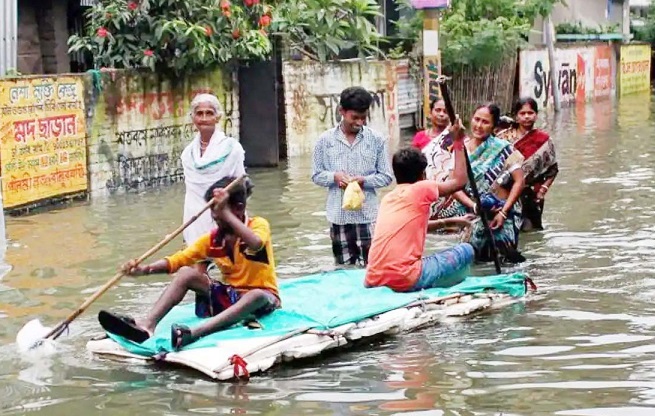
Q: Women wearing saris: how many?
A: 4